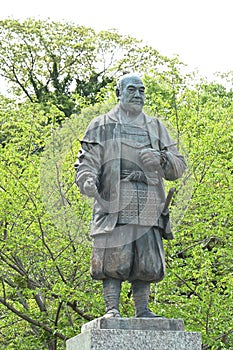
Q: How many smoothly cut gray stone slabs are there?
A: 2